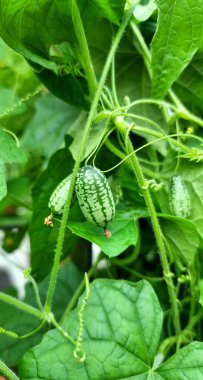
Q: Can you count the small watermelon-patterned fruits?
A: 3